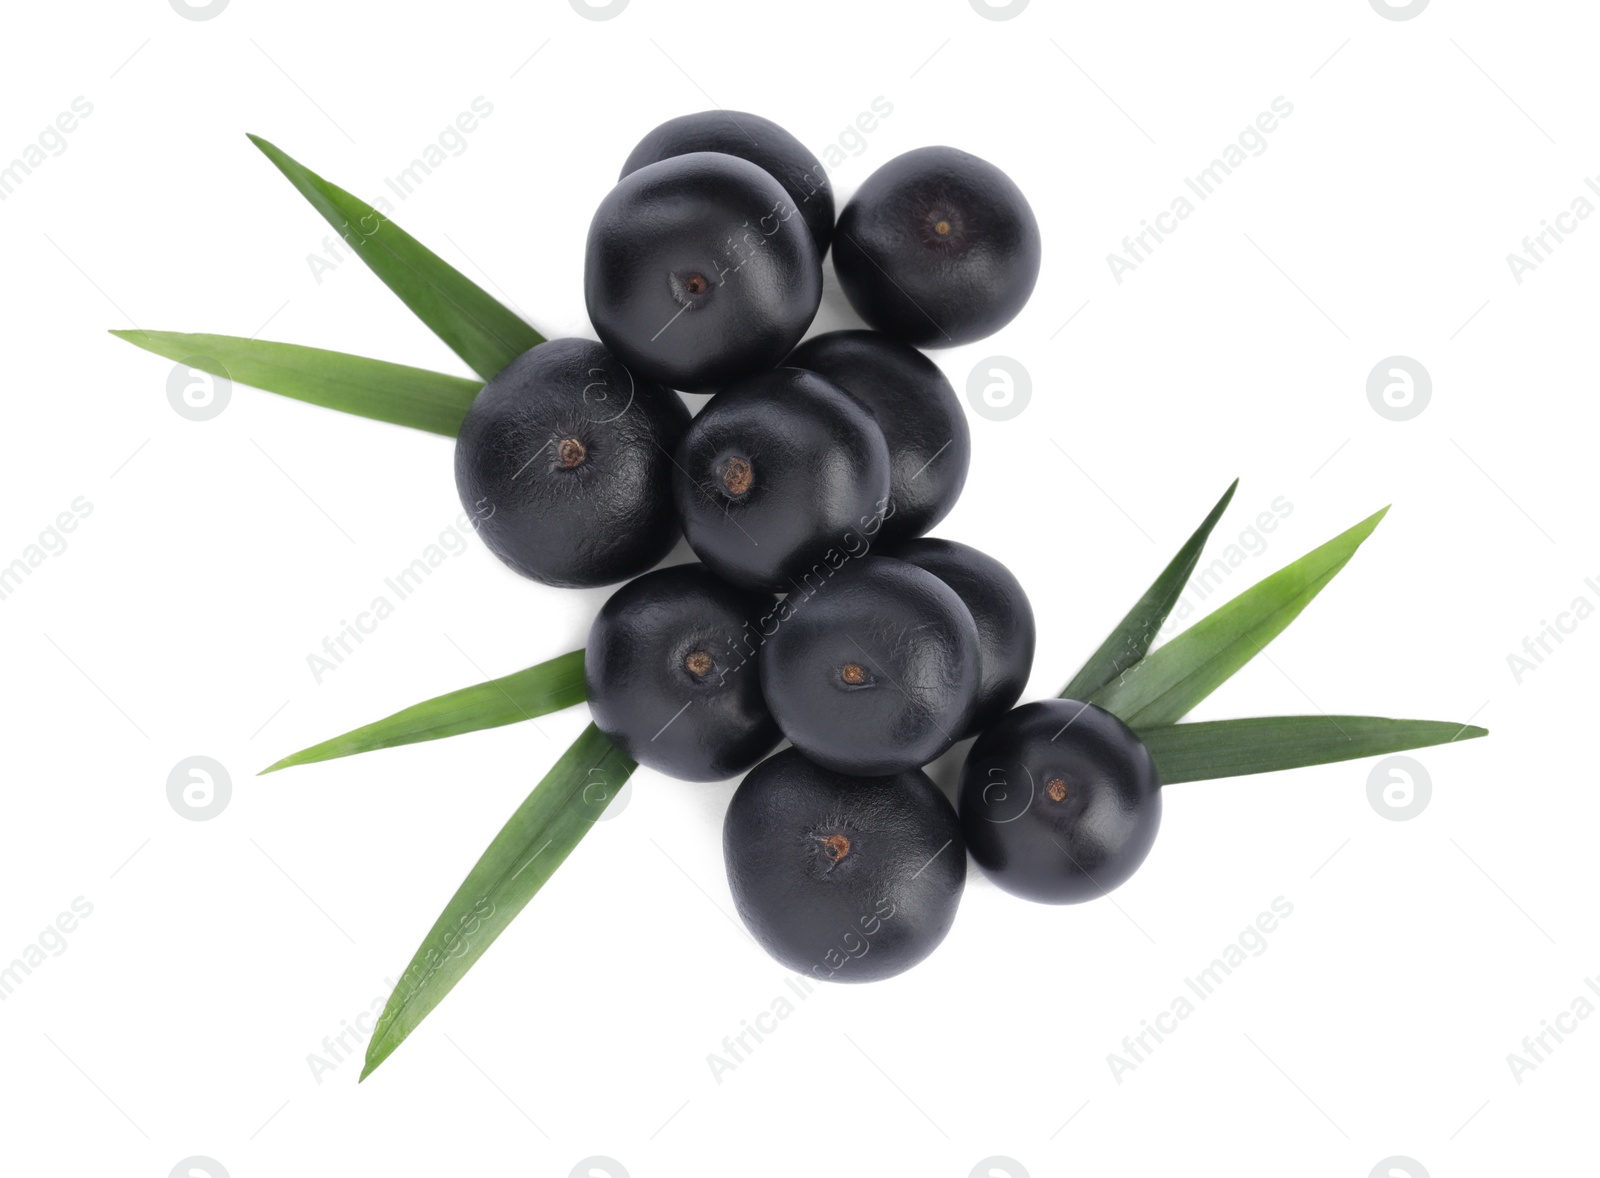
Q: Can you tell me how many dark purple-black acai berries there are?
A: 11